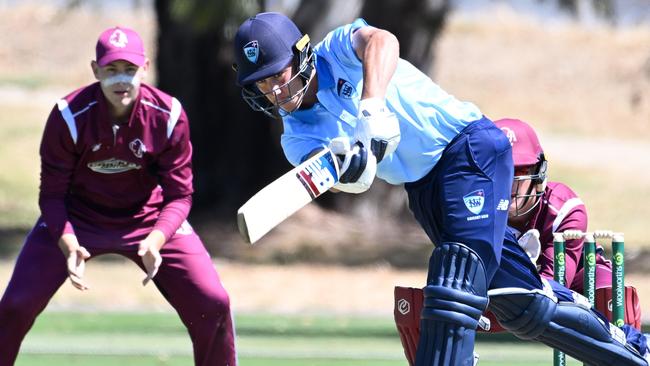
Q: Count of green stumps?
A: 3